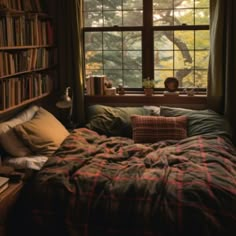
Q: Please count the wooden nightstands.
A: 1